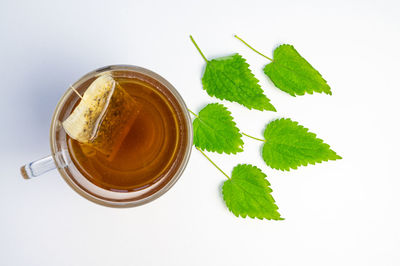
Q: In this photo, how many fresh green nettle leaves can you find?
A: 5